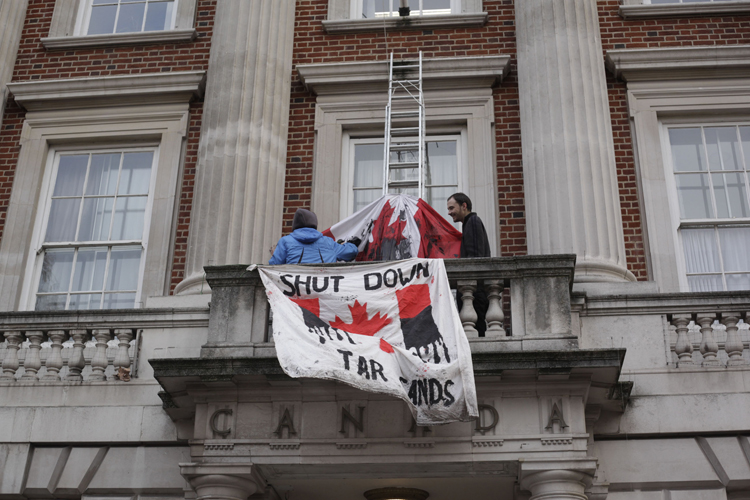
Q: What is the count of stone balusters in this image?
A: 11